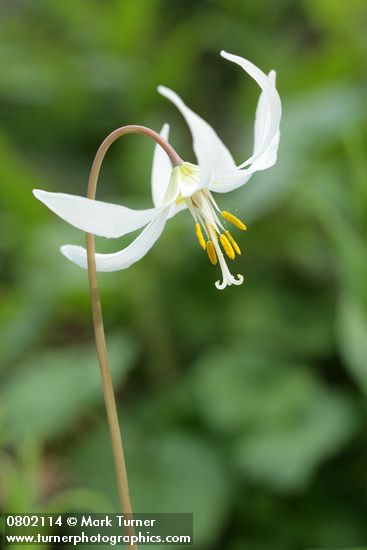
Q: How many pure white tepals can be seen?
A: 6